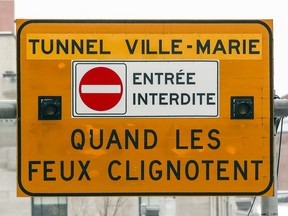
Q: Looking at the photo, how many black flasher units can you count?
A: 2